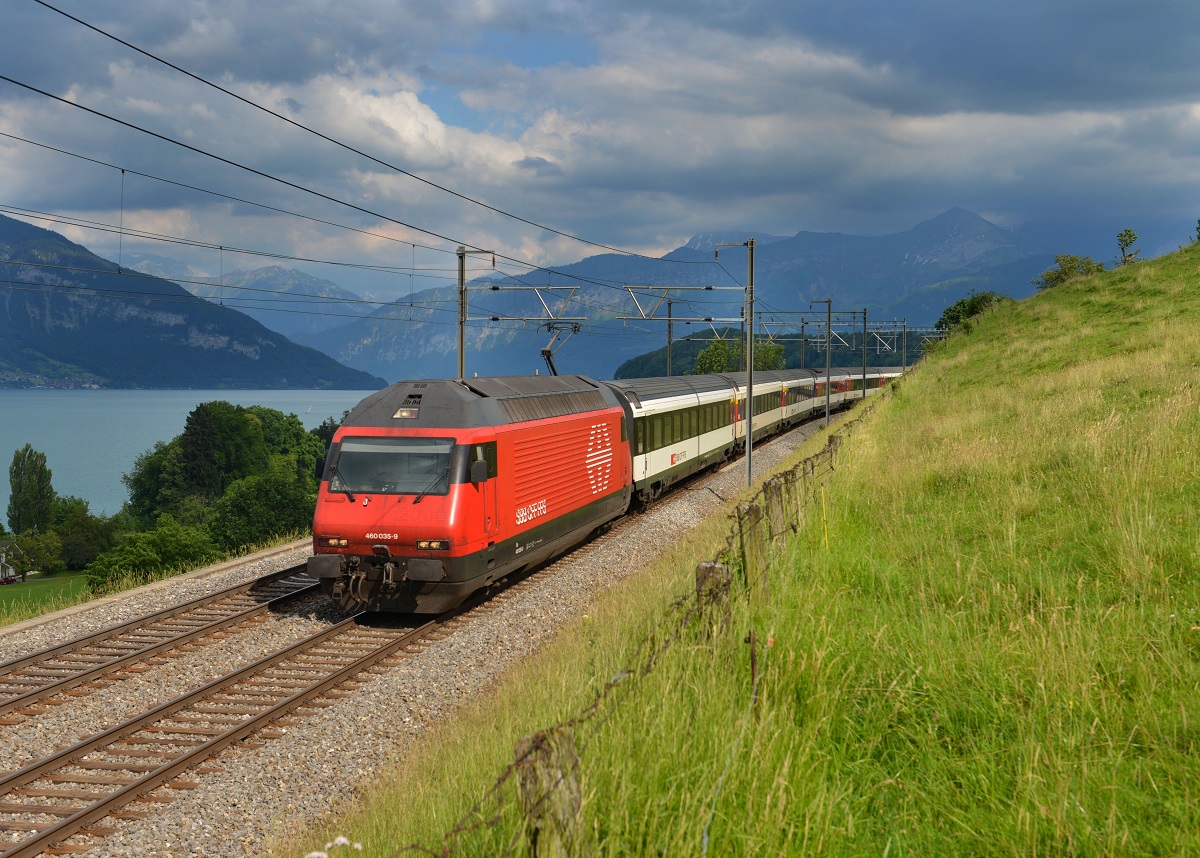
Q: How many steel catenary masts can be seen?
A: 8